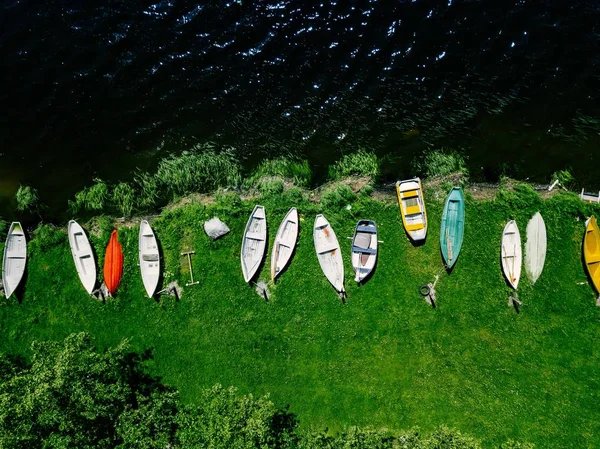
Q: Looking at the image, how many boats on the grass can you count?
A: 13